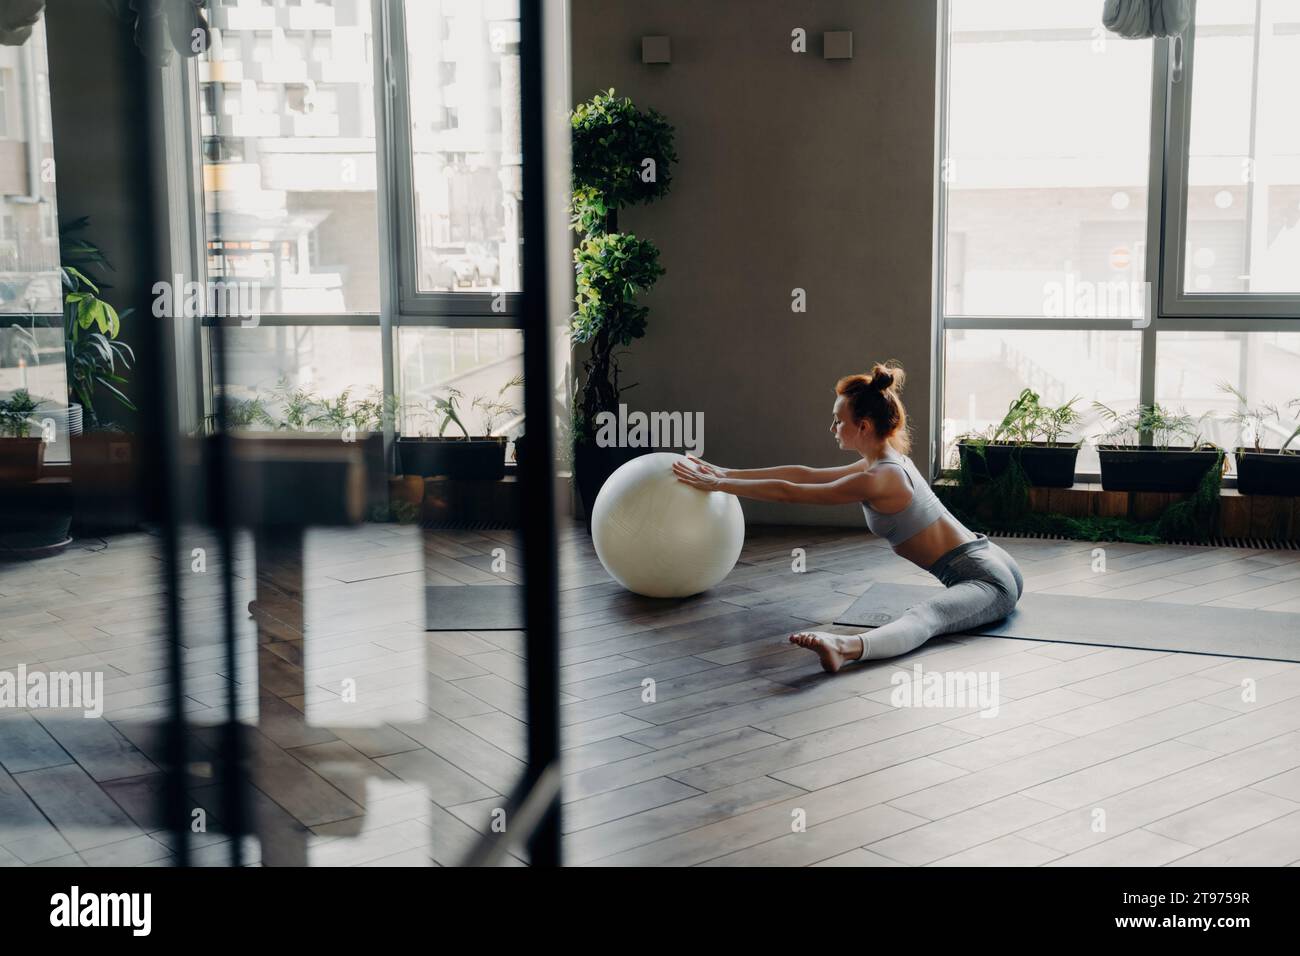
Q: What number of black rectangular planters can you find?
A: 4